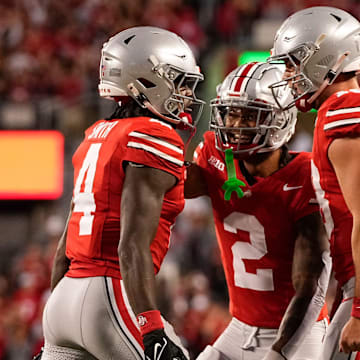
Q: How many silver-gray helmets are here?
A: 3